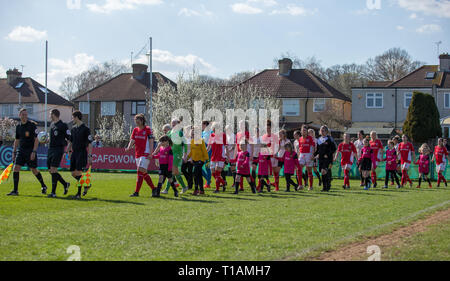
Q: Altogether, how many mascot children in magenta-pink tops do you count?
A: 7